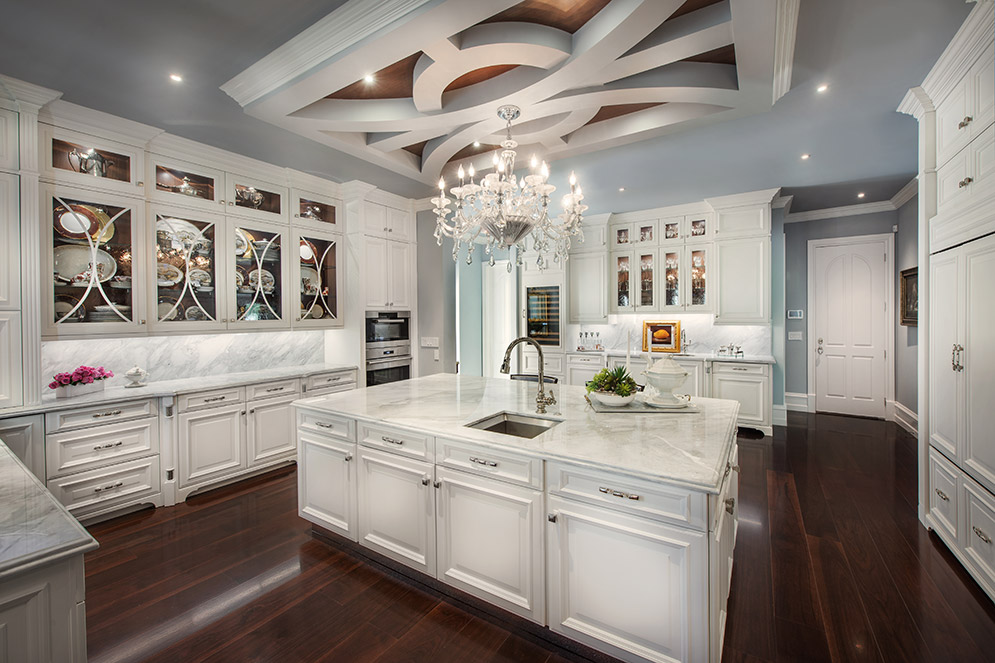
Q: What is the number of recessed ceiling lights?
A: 7